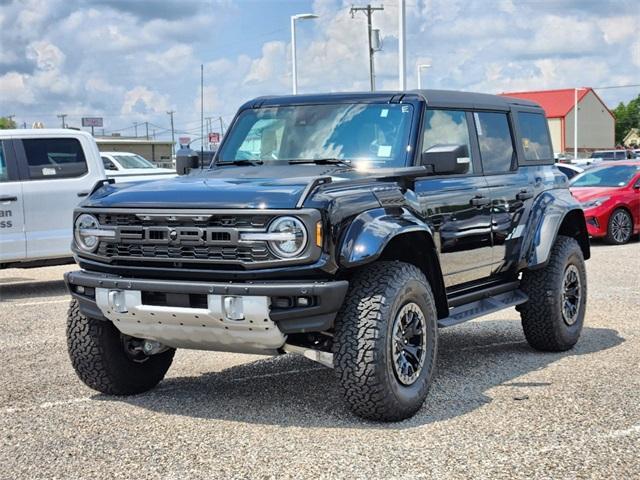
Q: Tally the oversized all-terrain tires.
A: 3